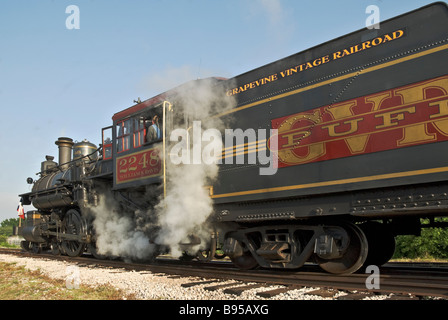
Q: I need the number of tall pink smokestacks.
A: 0